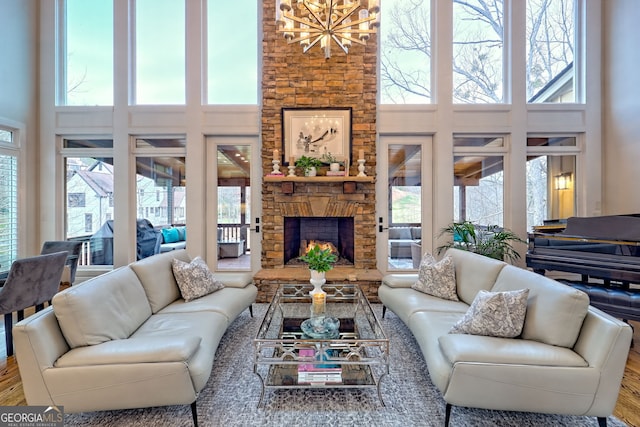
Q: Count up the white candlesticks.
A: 3